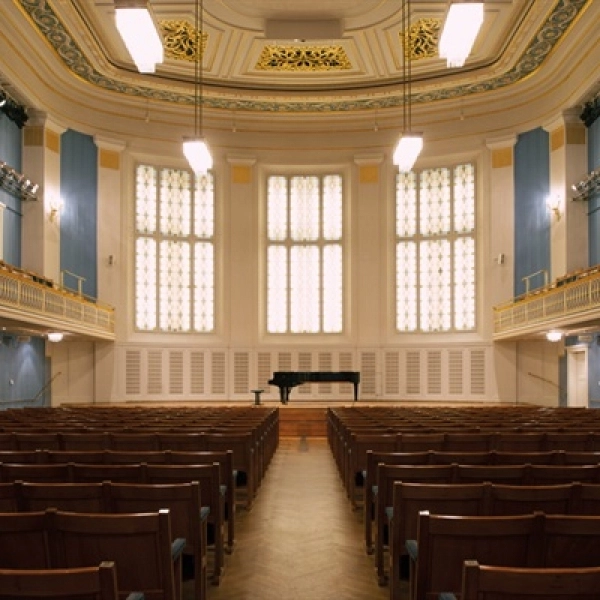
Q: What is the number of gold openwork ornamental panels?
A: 3